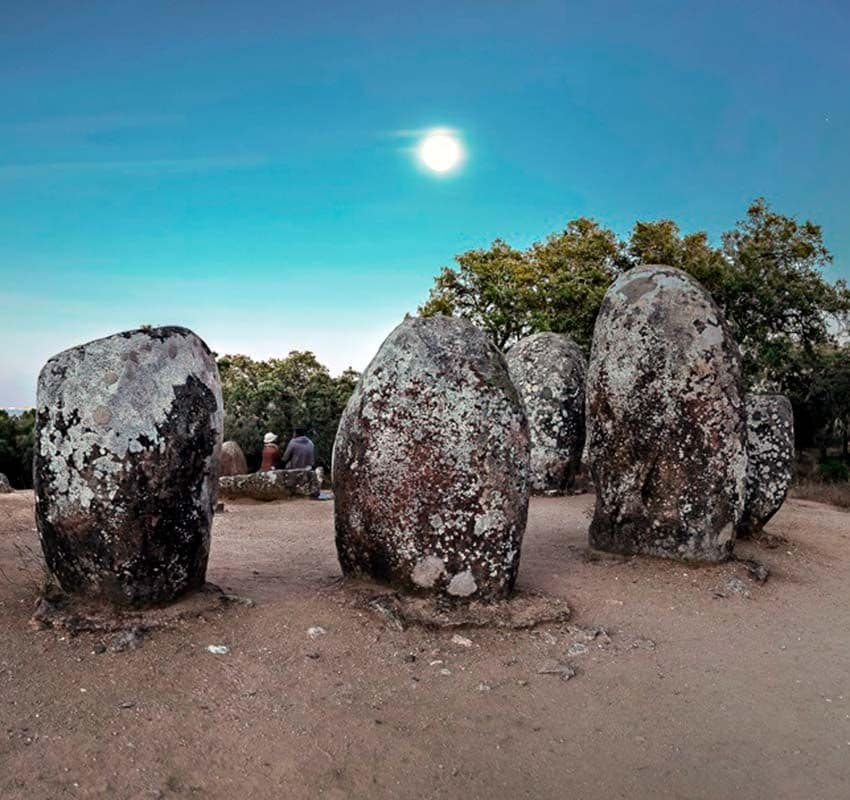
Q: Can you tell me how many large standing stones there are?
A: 5